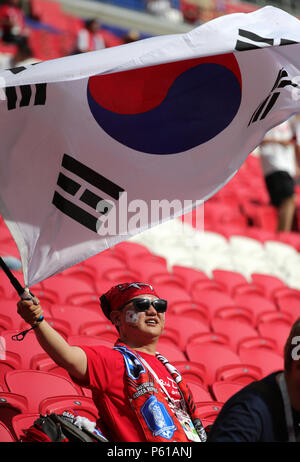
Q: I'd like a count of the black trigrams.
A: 4